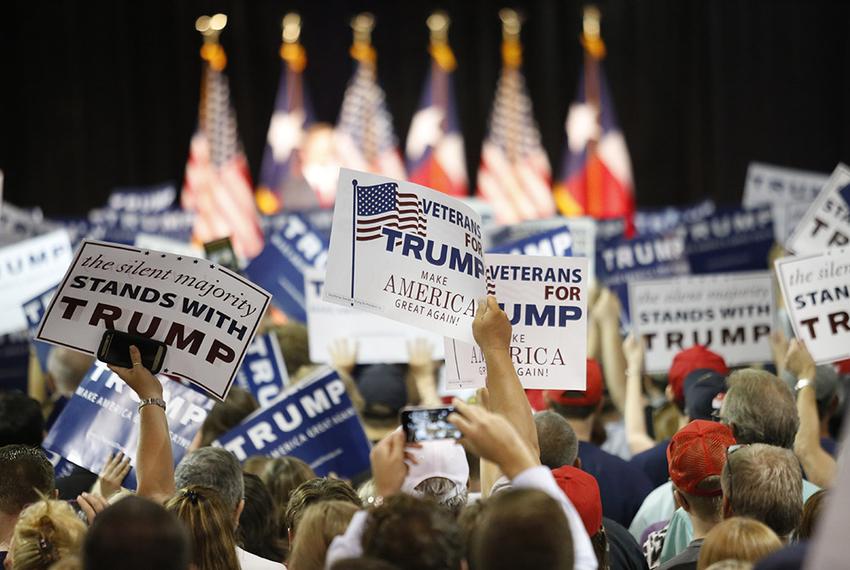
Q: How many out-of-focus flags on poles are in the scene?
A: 6